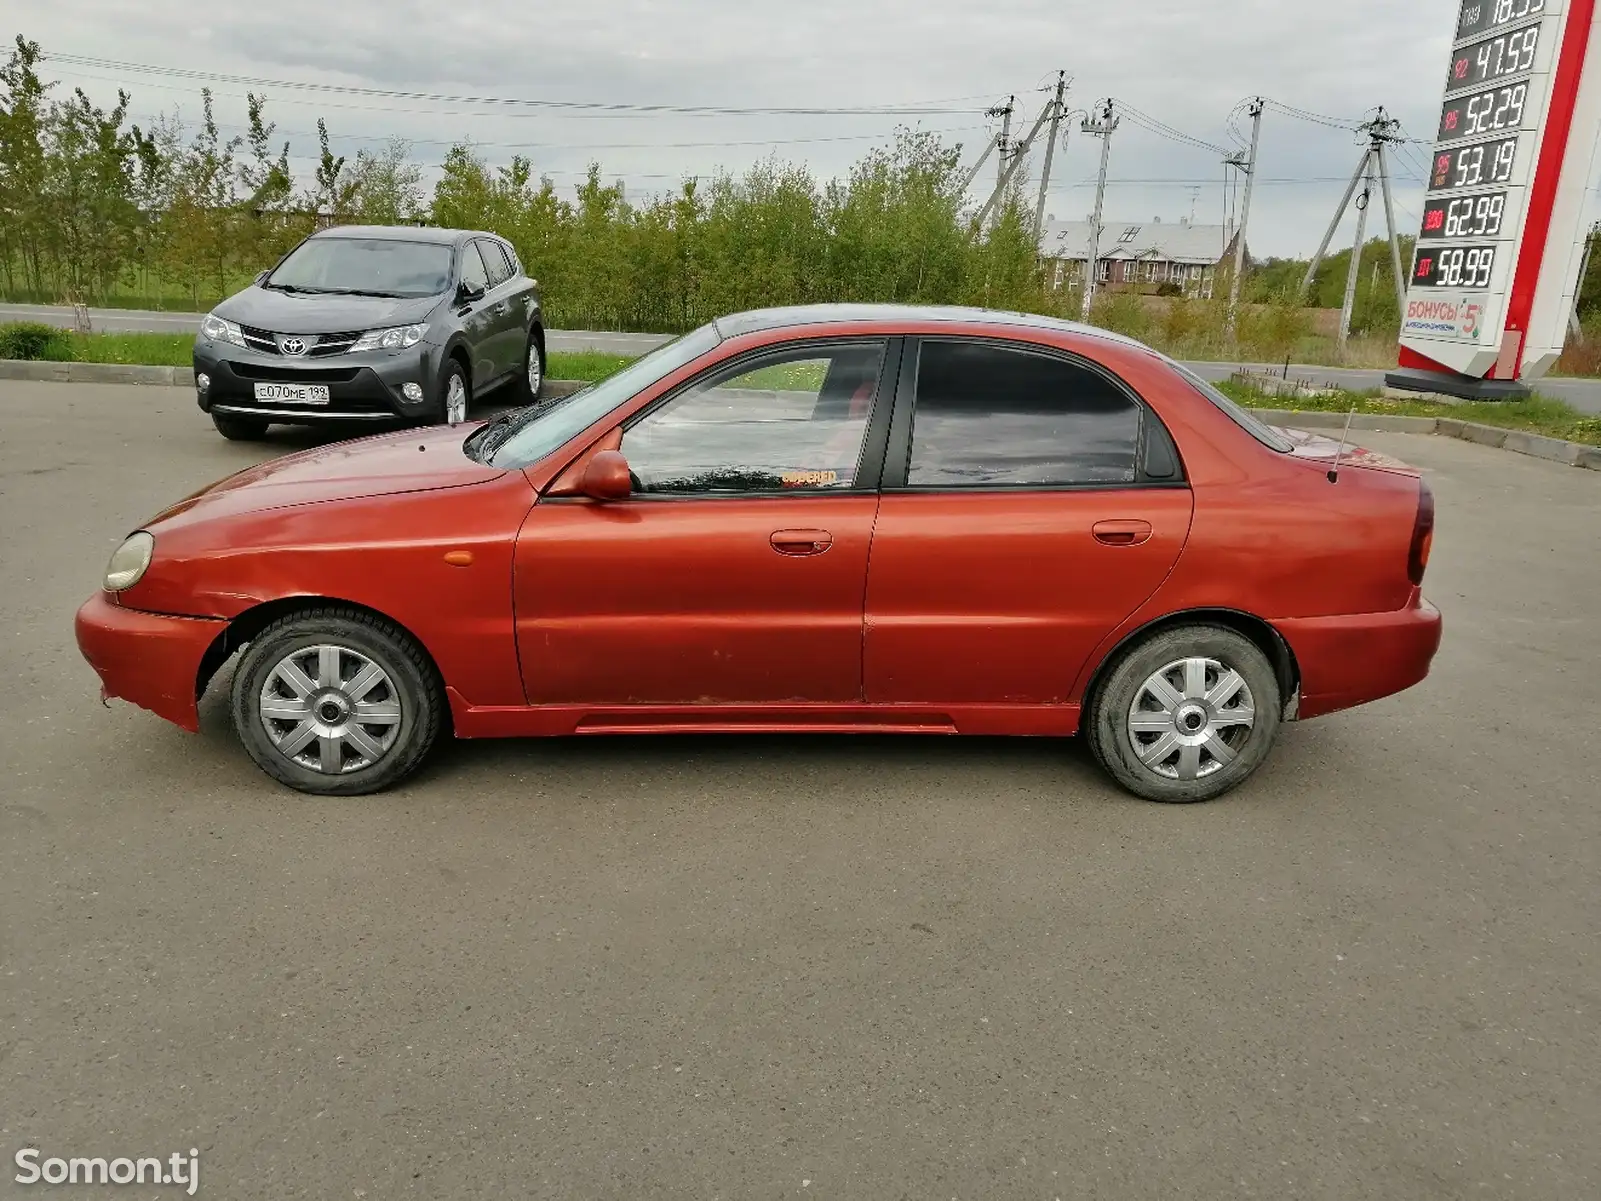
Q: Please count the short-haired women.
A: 0